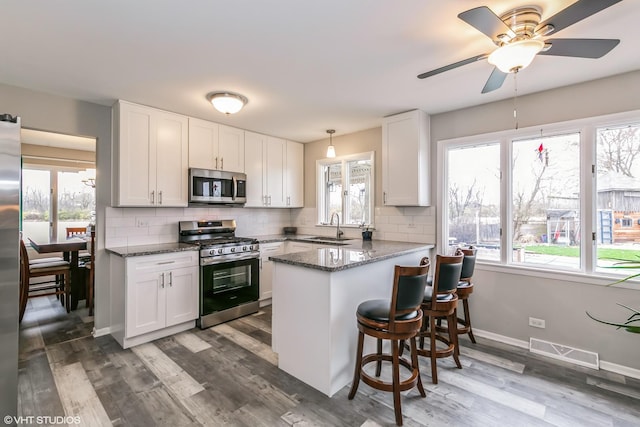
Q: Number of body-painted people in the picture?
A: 0